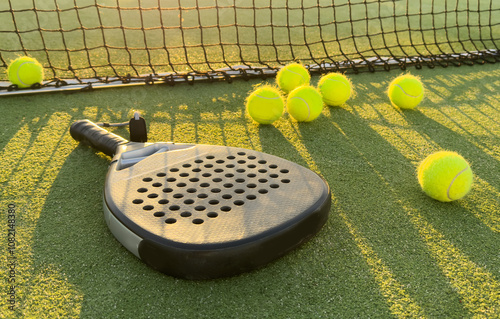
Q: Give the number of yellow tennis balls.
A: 7